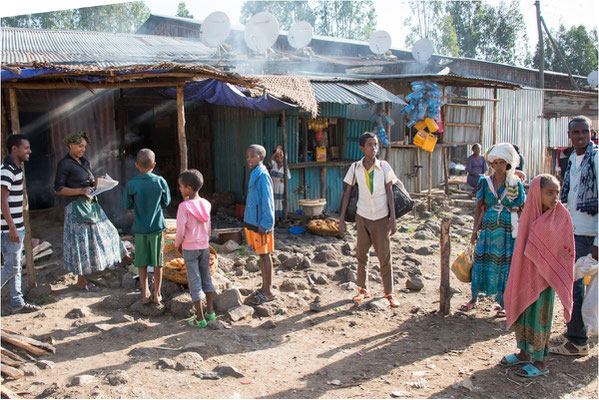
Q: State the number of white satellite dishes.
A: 6